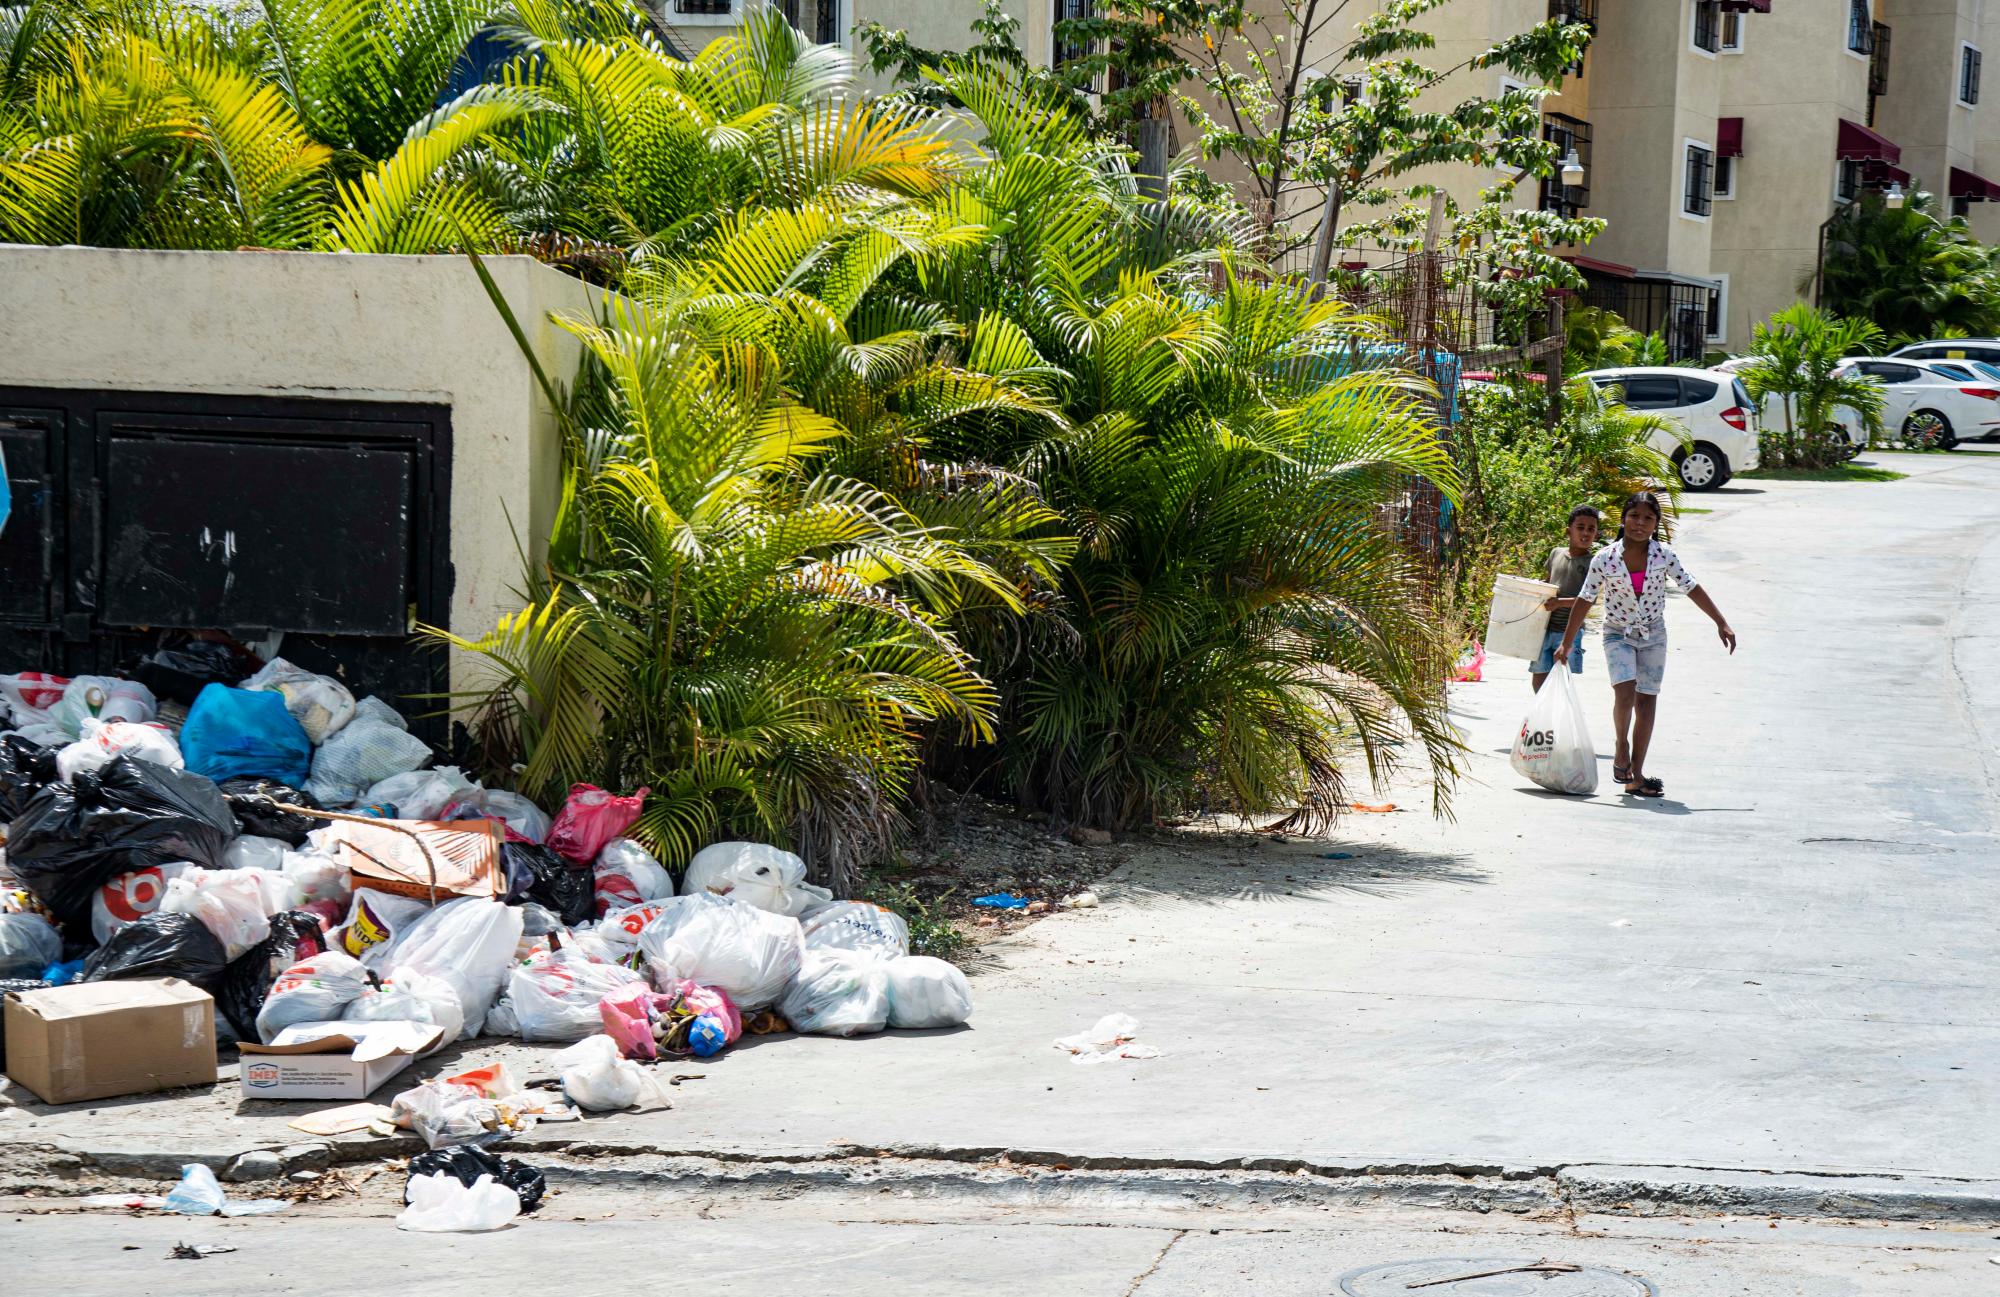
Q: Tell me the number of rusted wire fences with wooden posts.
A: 1